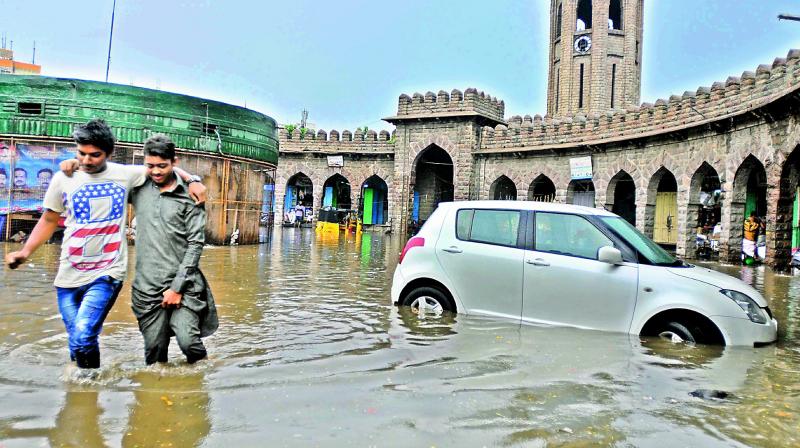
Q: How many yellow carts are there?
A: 1